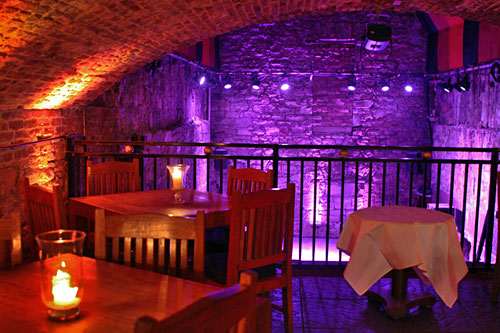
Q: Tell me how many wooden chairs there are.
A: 7